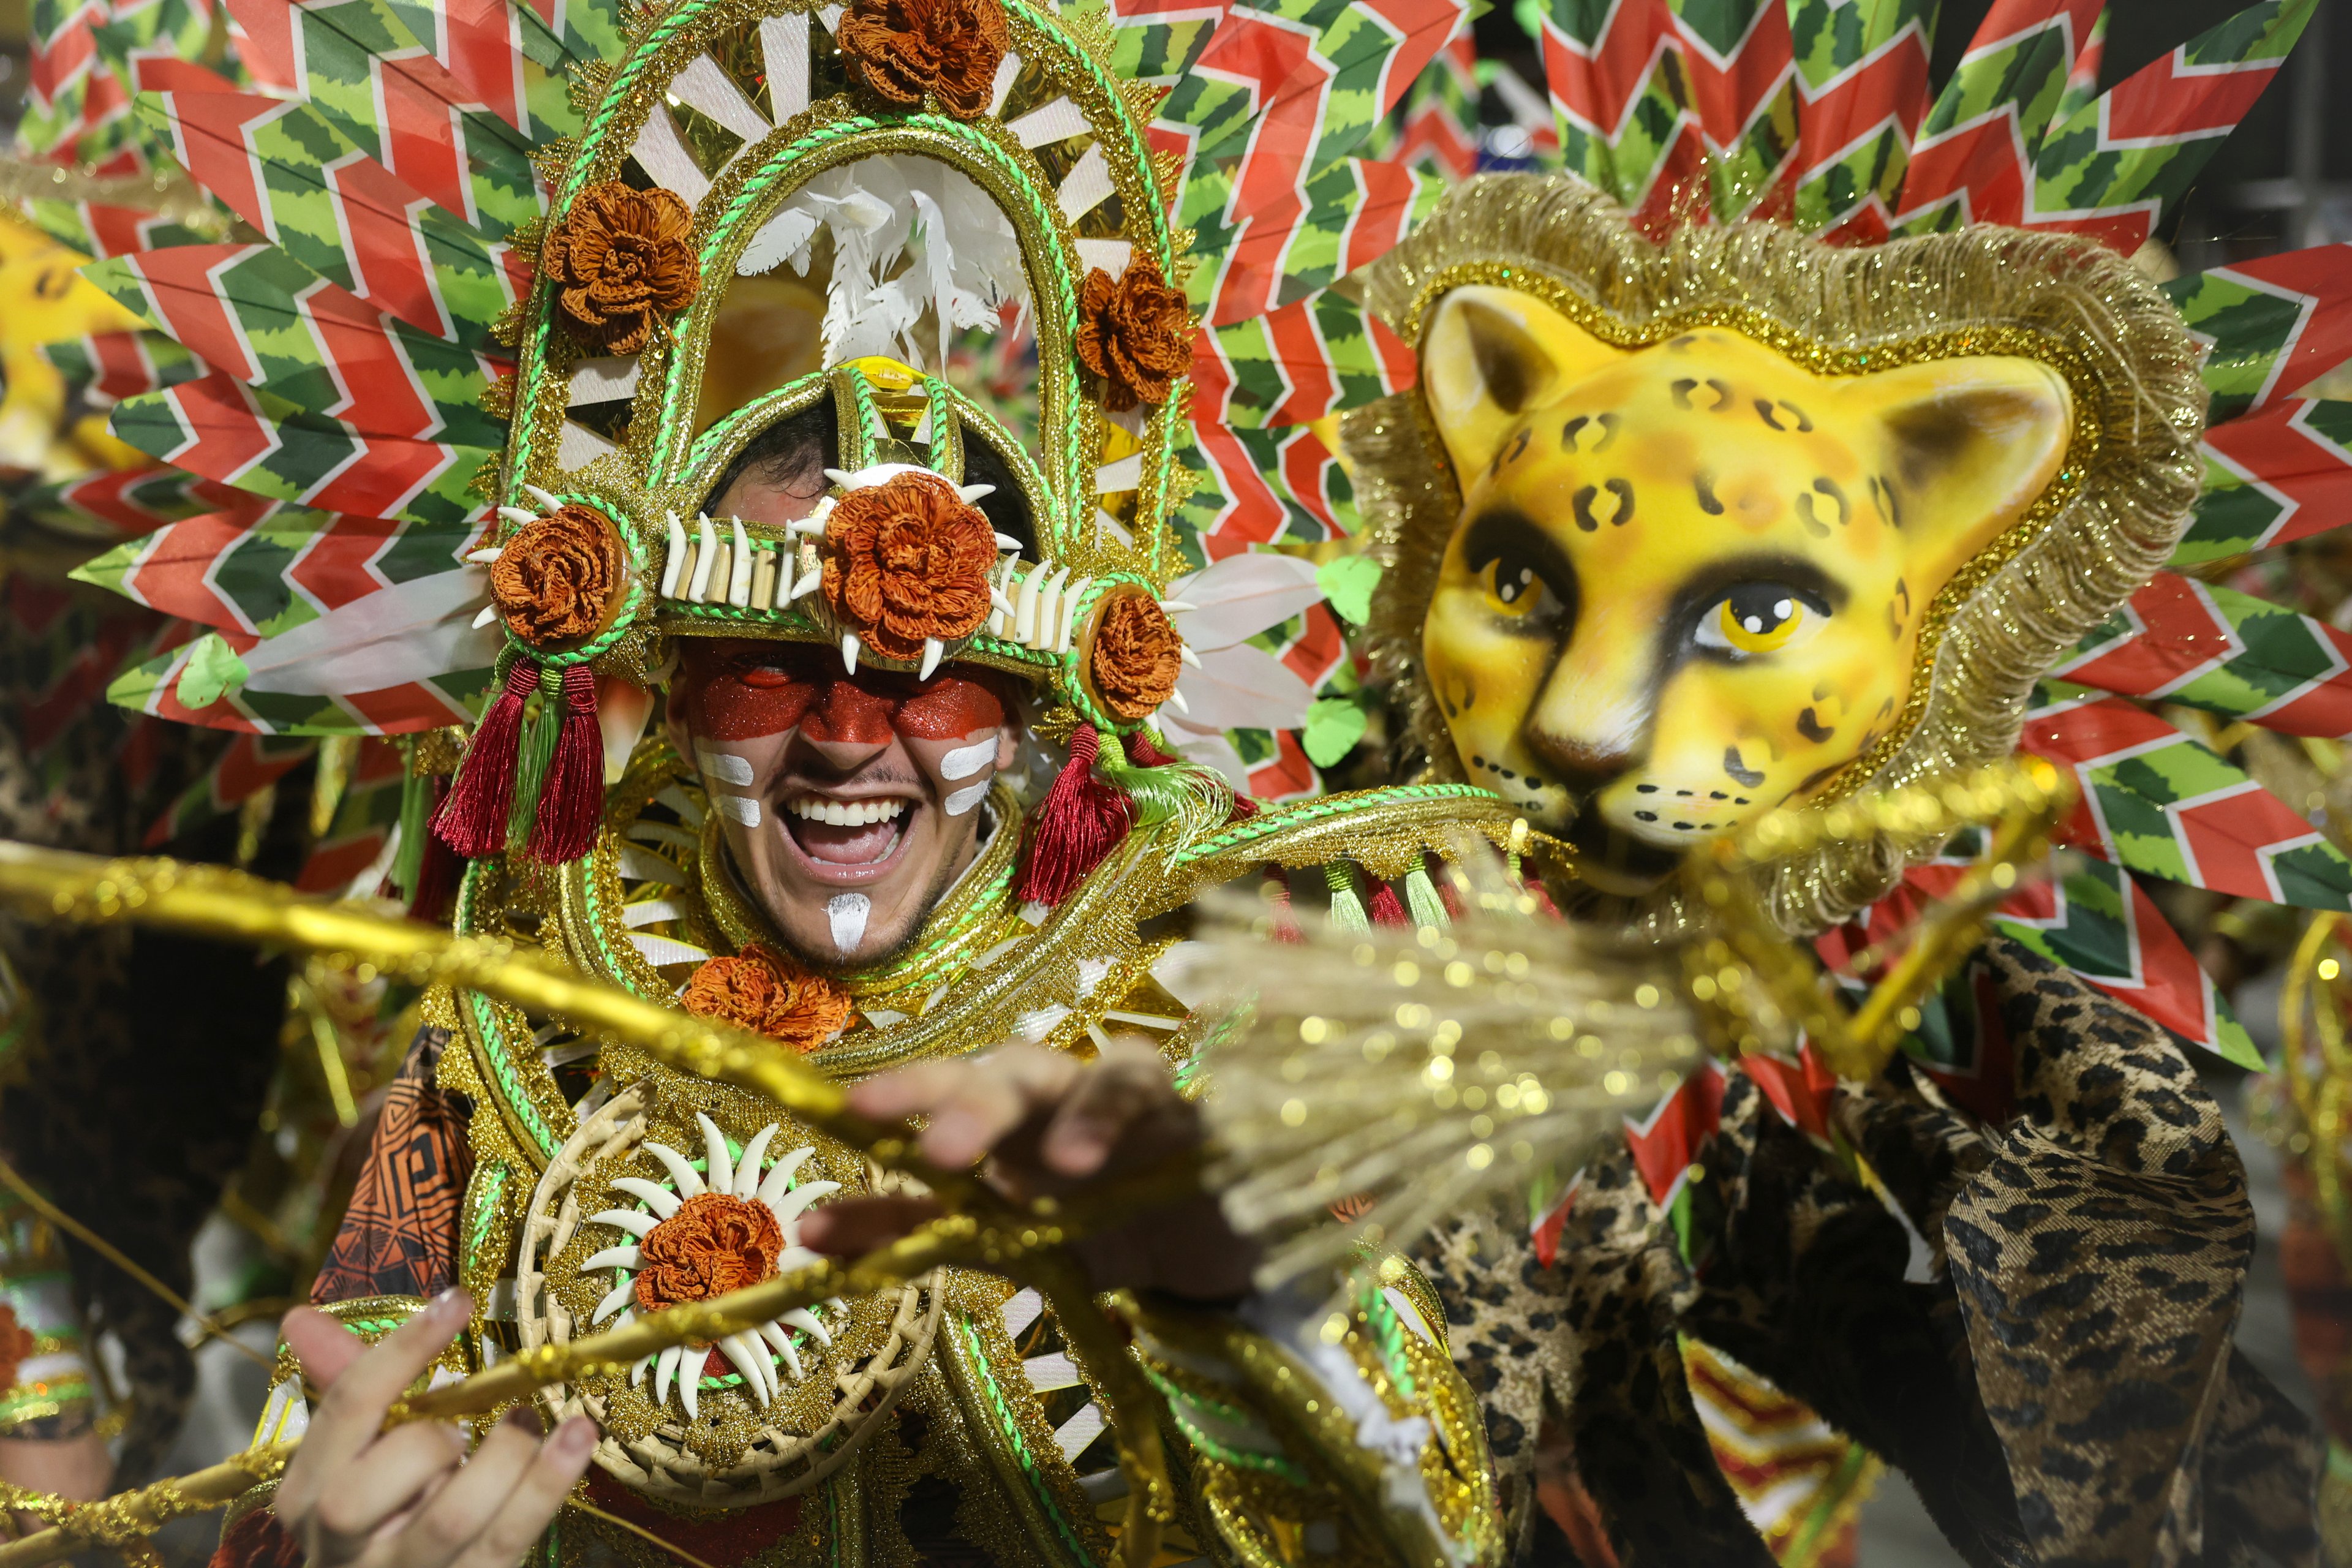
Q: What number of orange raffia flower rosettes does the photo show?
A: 8